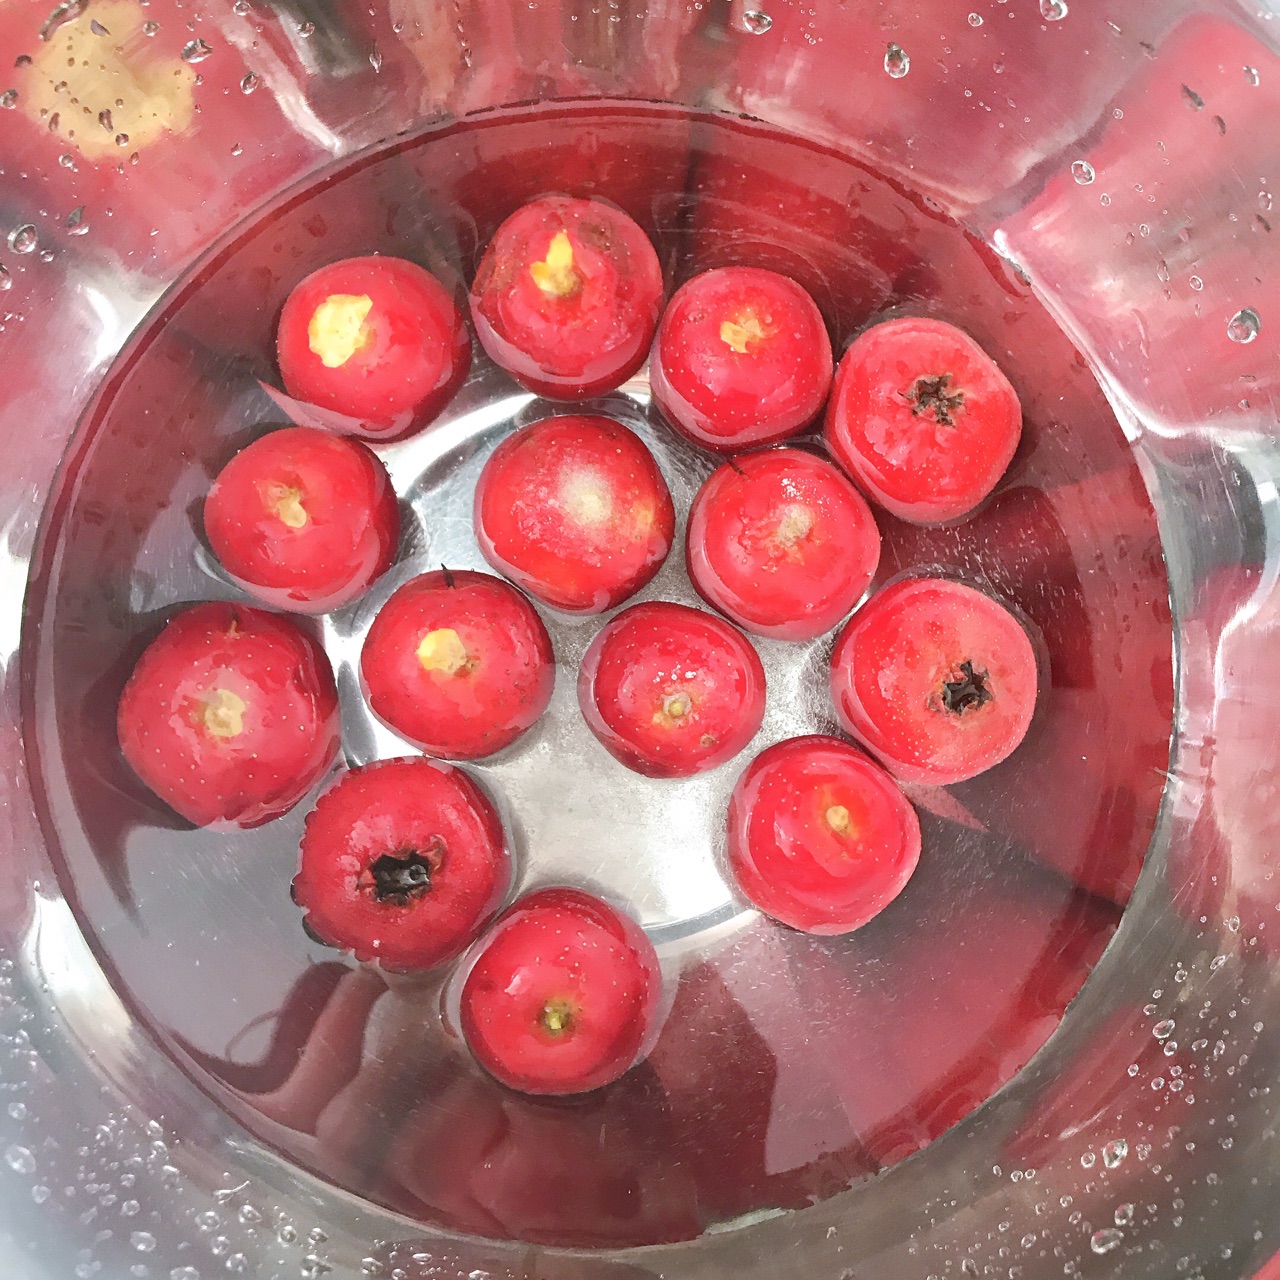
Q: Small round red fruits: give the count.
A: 14